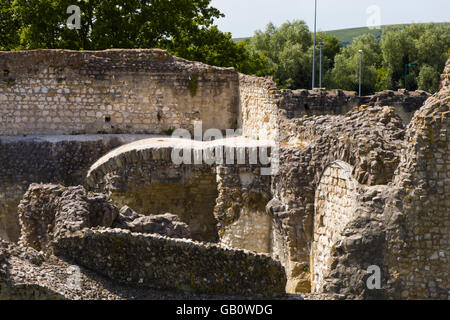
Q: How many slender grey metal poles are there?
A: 3